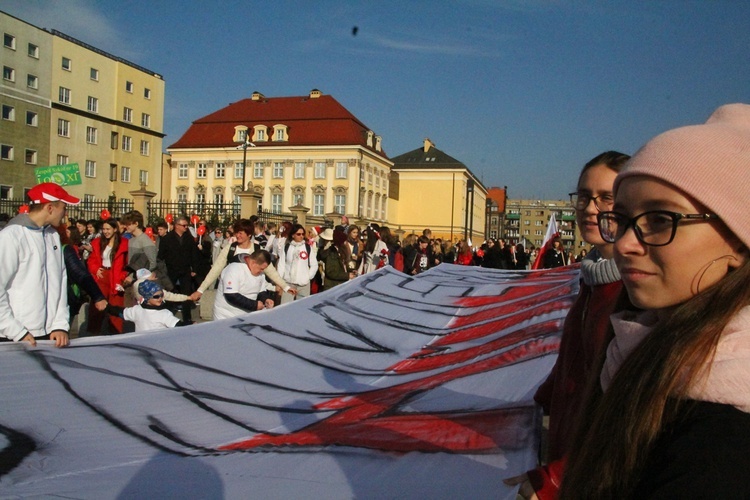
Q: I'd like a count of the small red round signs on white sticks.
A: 3